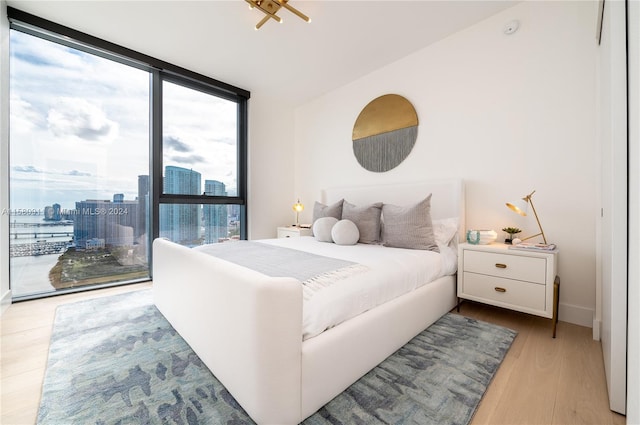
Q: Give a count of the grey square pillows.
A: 3